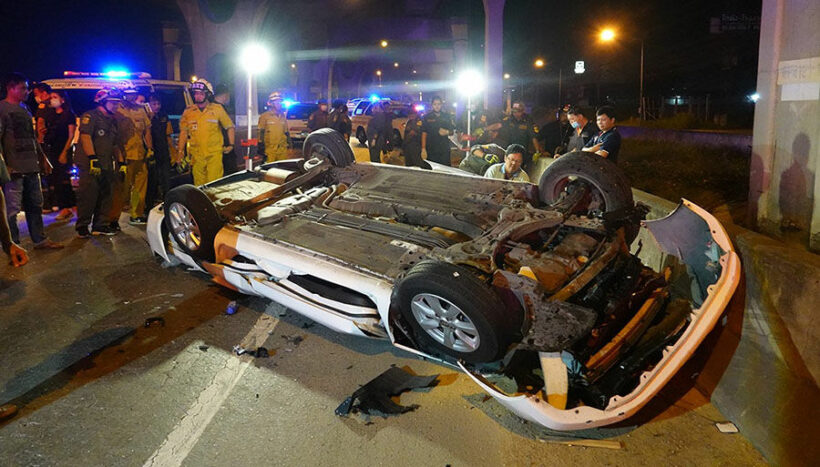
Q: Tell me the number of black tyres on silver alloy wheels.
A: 2